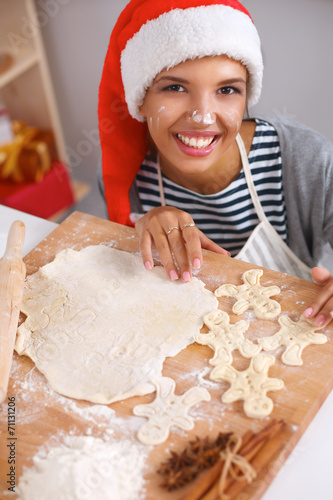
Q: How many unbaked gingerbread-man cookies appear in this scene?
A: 5